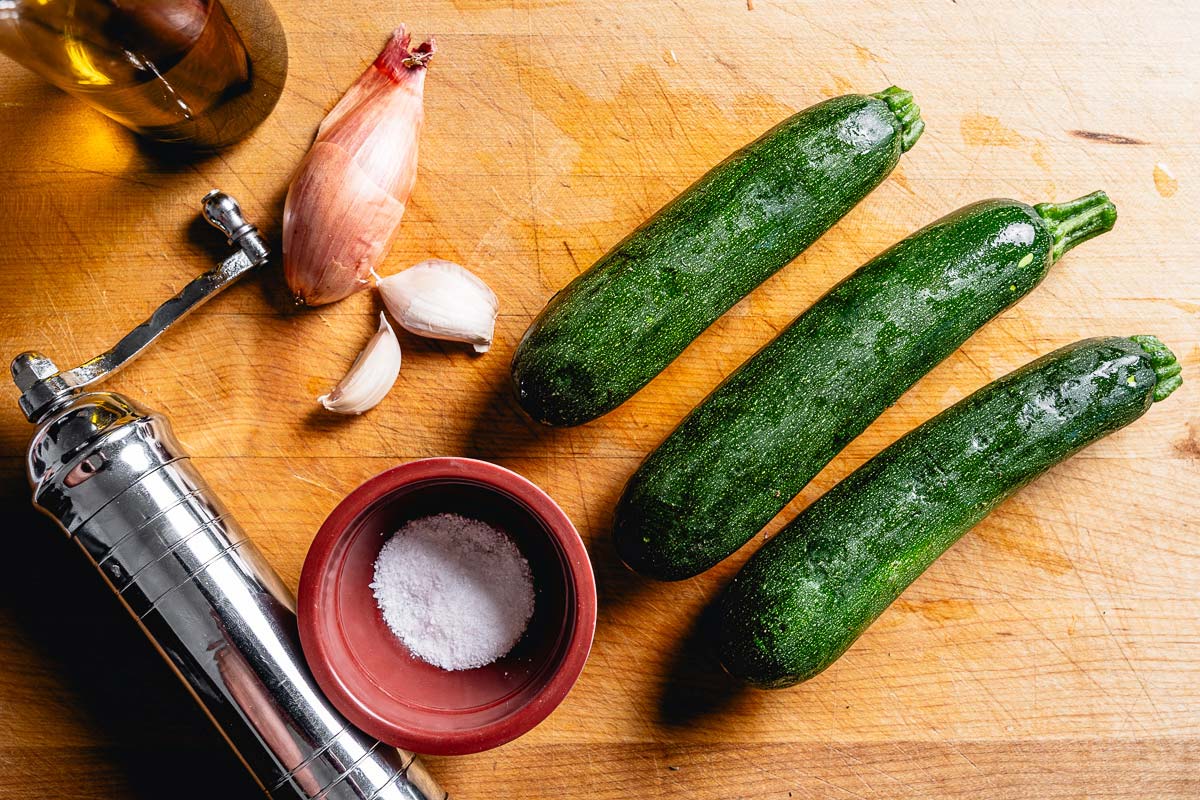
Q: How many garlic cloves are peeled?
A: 0